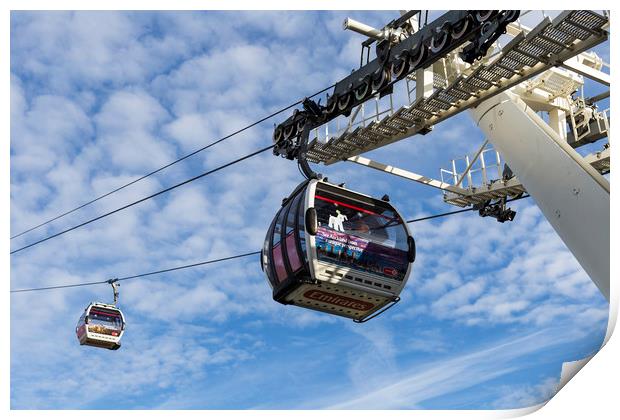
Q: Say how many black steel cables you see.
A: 3